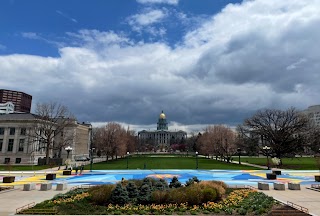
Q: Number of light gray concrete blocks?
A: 6